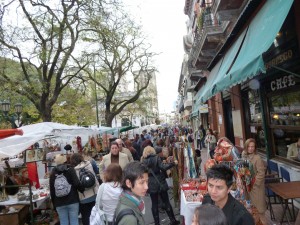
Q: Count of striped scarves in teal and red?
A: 1